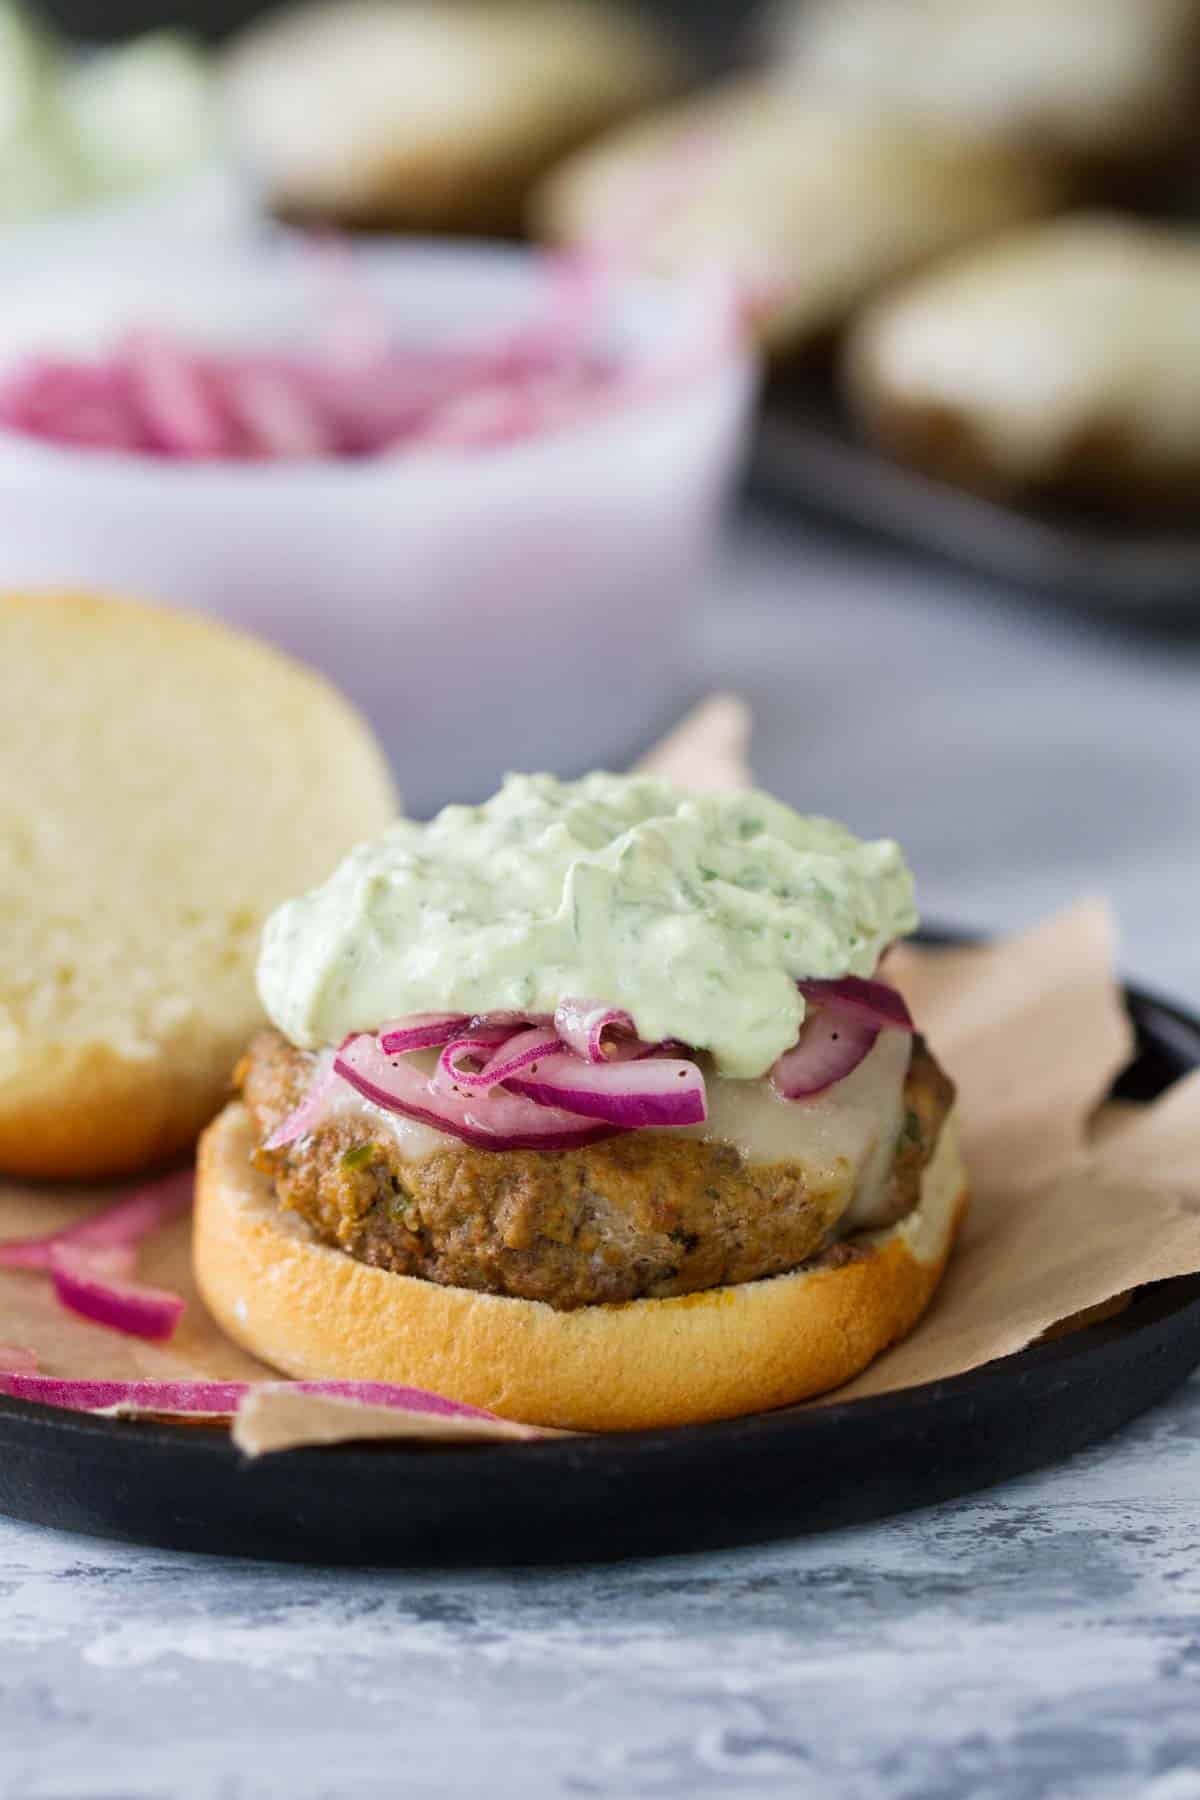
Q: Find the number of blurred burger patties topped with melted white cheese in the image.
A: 4